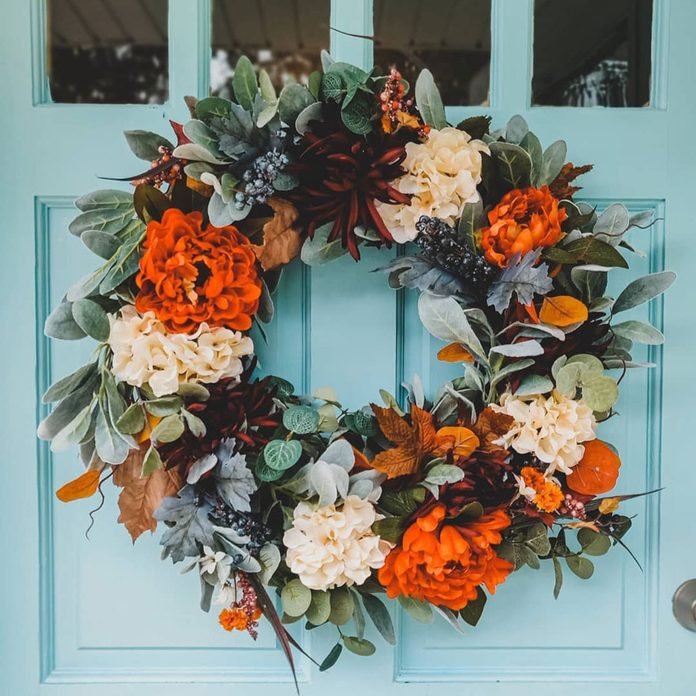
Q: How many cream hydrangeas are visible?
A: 4